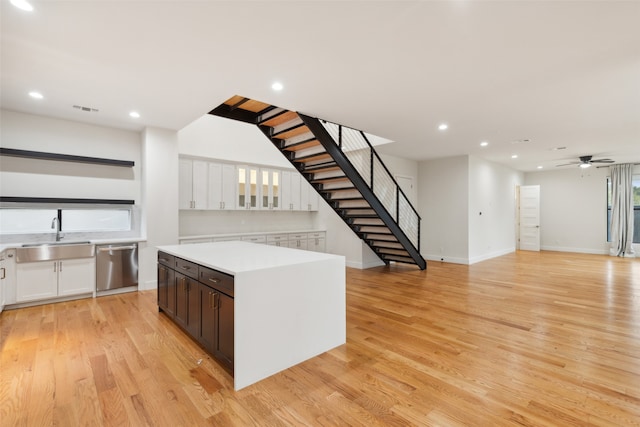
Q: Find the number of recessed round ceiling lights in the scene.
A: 8